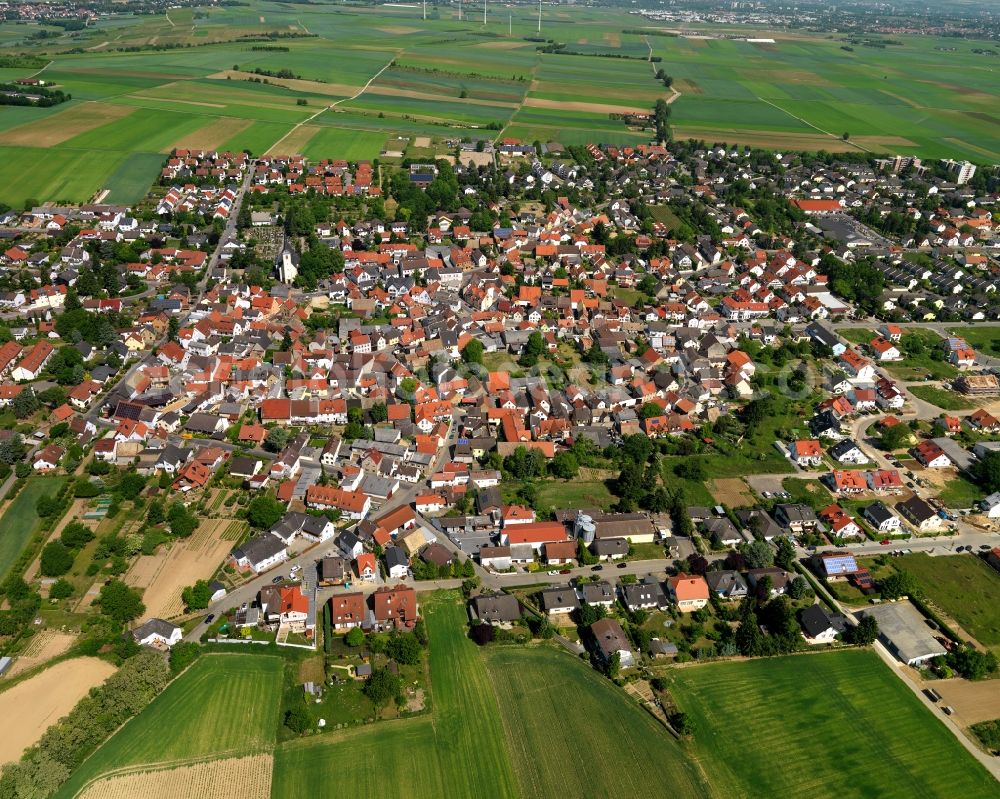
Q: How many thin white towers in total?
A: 5